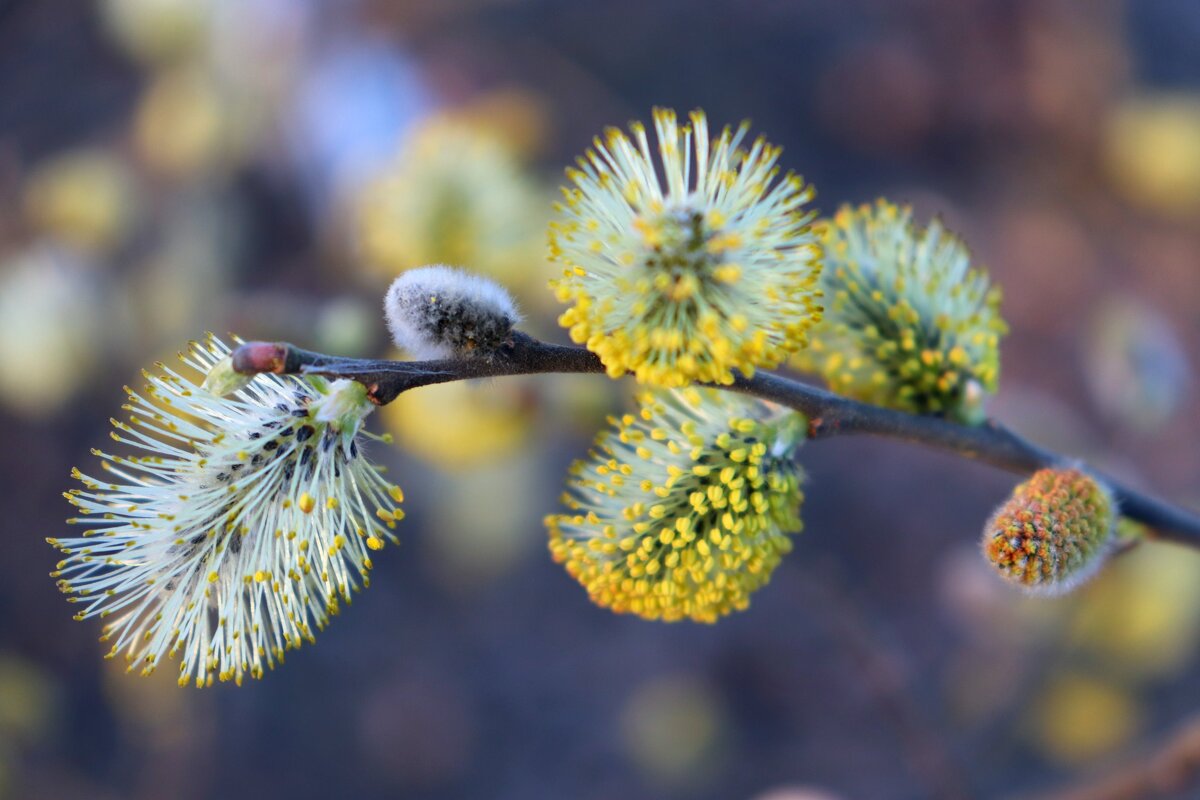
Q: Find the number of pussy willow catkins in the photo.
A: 6